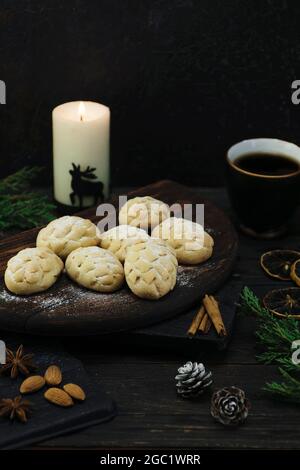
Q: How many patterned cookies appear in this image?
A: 7